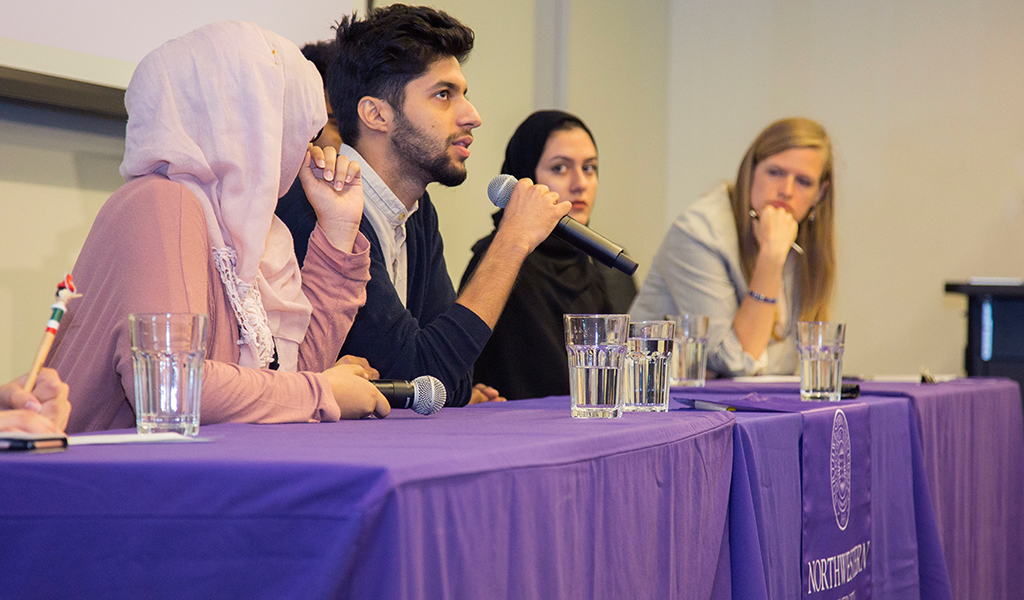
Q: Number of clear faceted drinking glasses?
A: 5